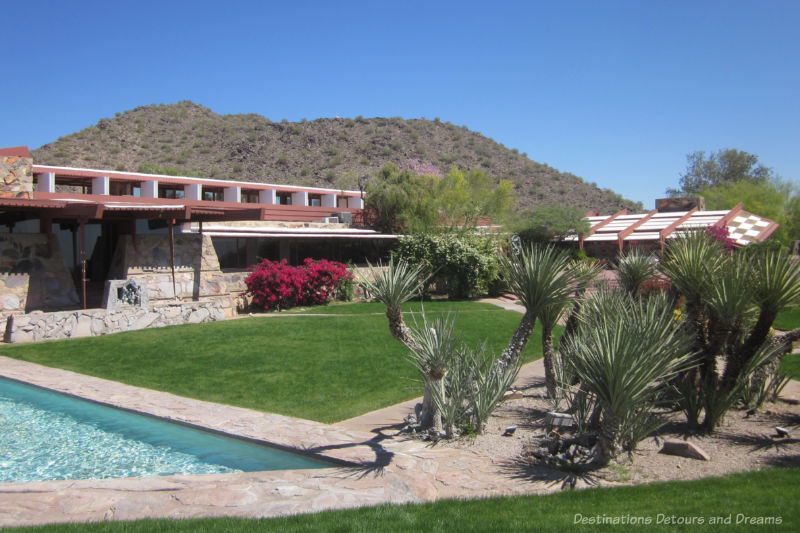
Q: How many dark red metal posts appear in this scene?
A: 2